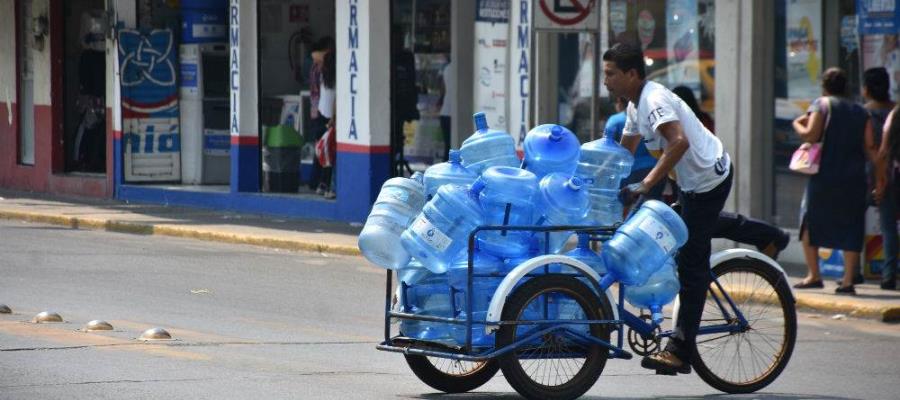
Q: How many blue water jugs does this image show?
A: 14